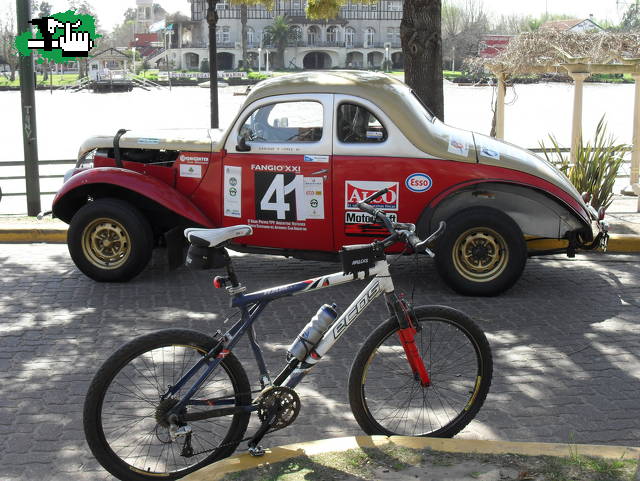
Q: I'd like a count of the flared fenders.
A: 2